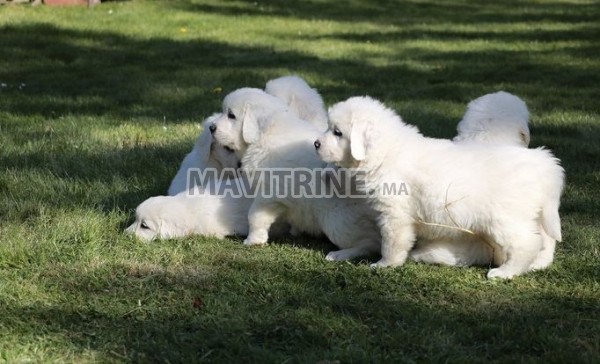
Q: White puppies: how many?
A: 6